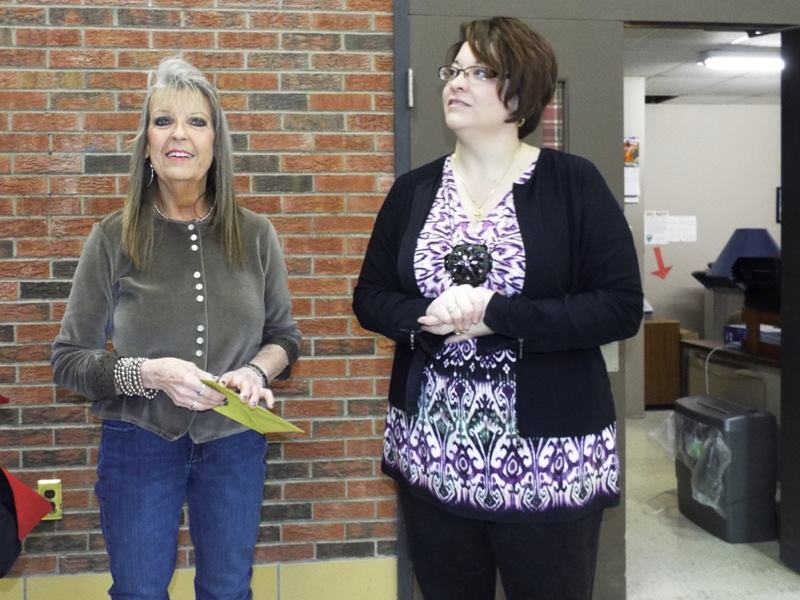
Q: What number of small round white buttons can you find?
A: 9